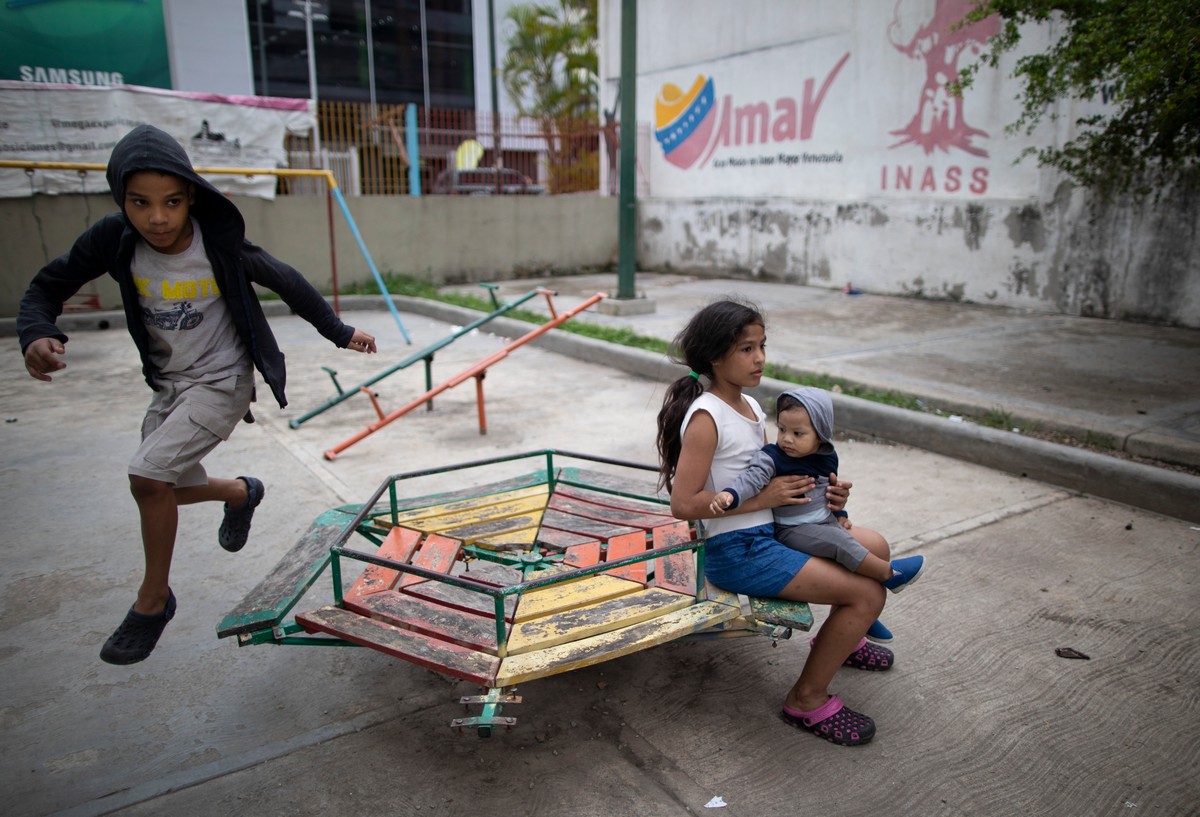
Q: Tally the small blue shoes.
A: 2